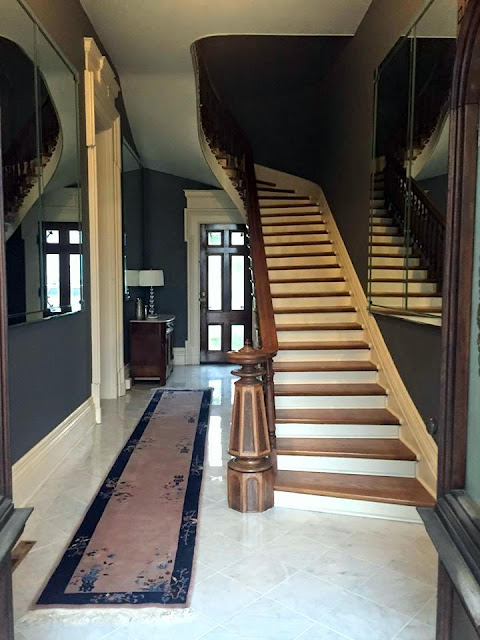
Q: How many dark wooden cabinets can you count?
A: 1